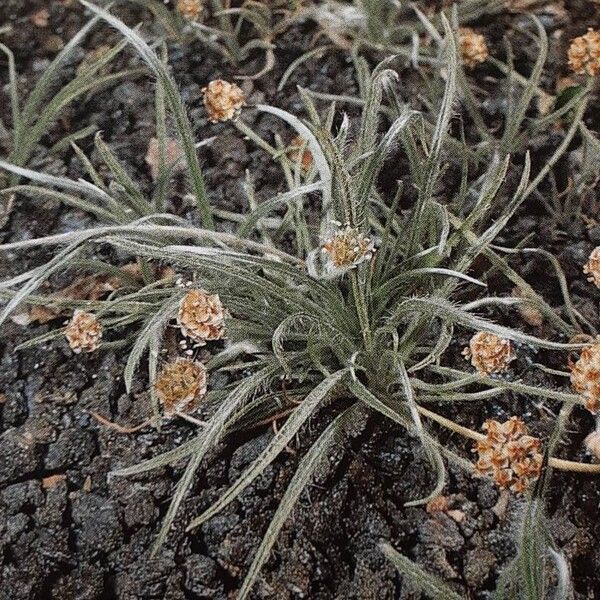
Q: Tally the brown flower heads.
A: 12